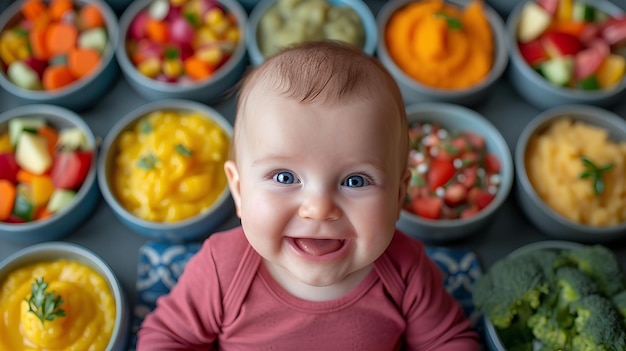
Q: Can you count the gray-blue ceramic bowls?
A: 11